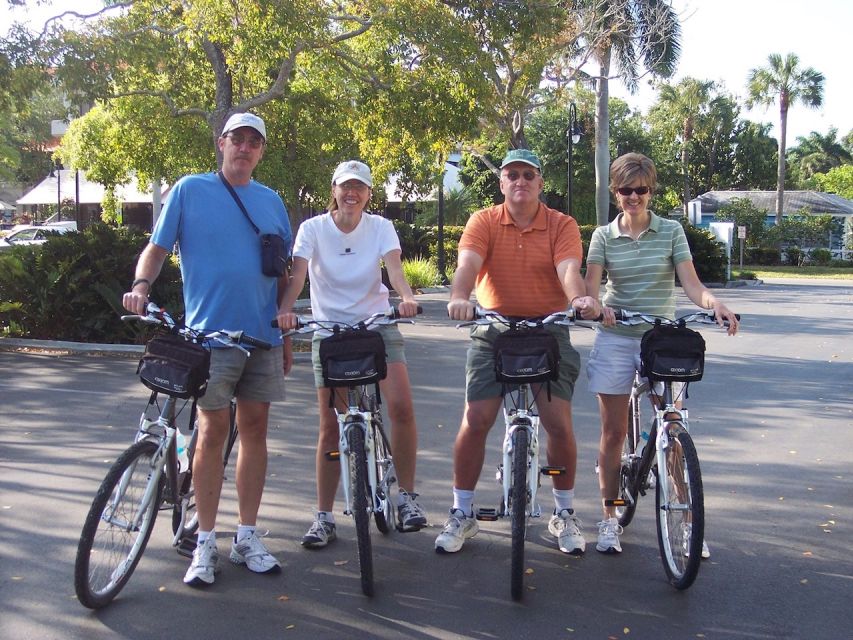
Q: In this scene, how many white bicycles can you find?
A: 4